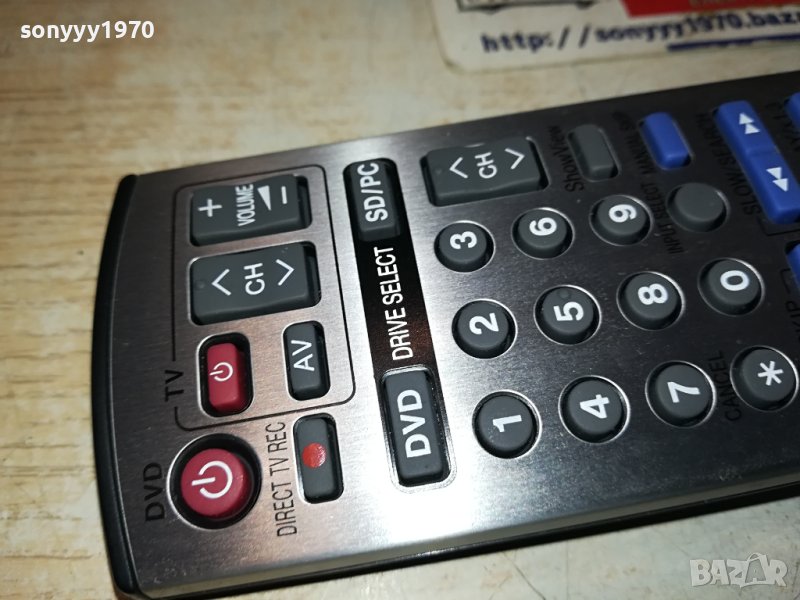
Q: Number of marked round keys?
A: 12